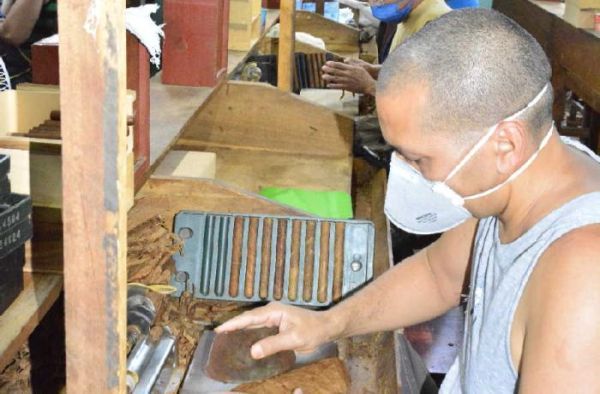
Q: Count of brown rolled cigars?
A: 8